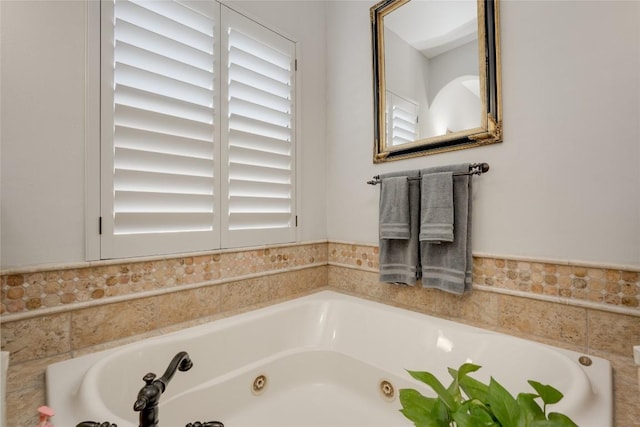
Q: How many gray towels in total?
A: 4